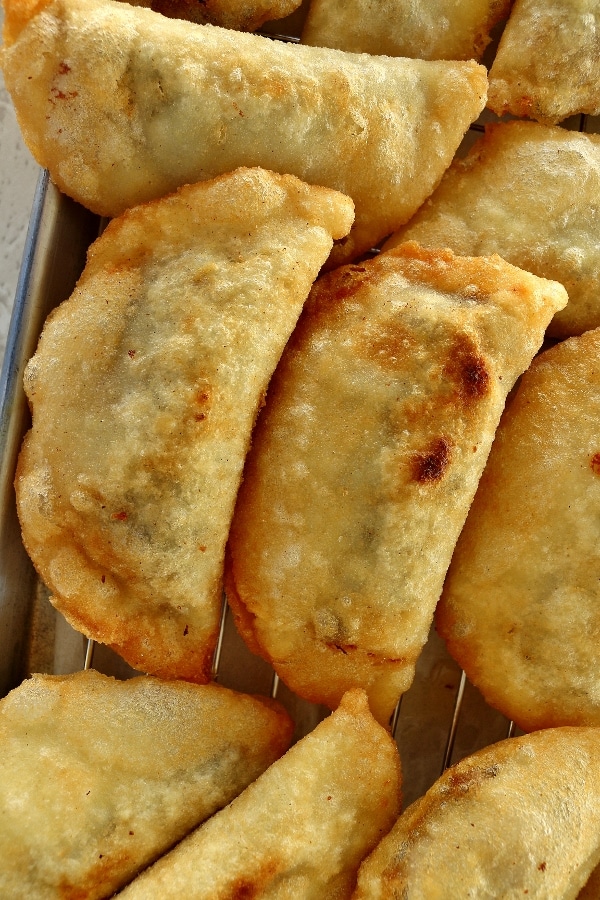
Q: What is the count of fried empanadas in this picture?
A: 11